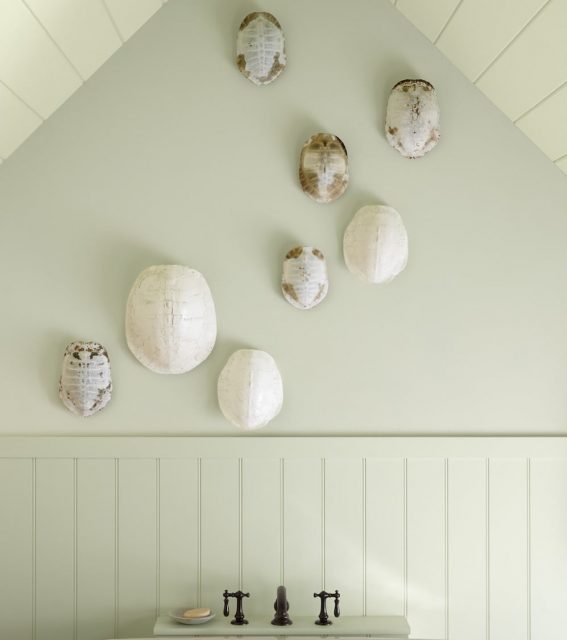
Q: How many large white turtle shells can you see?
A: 3